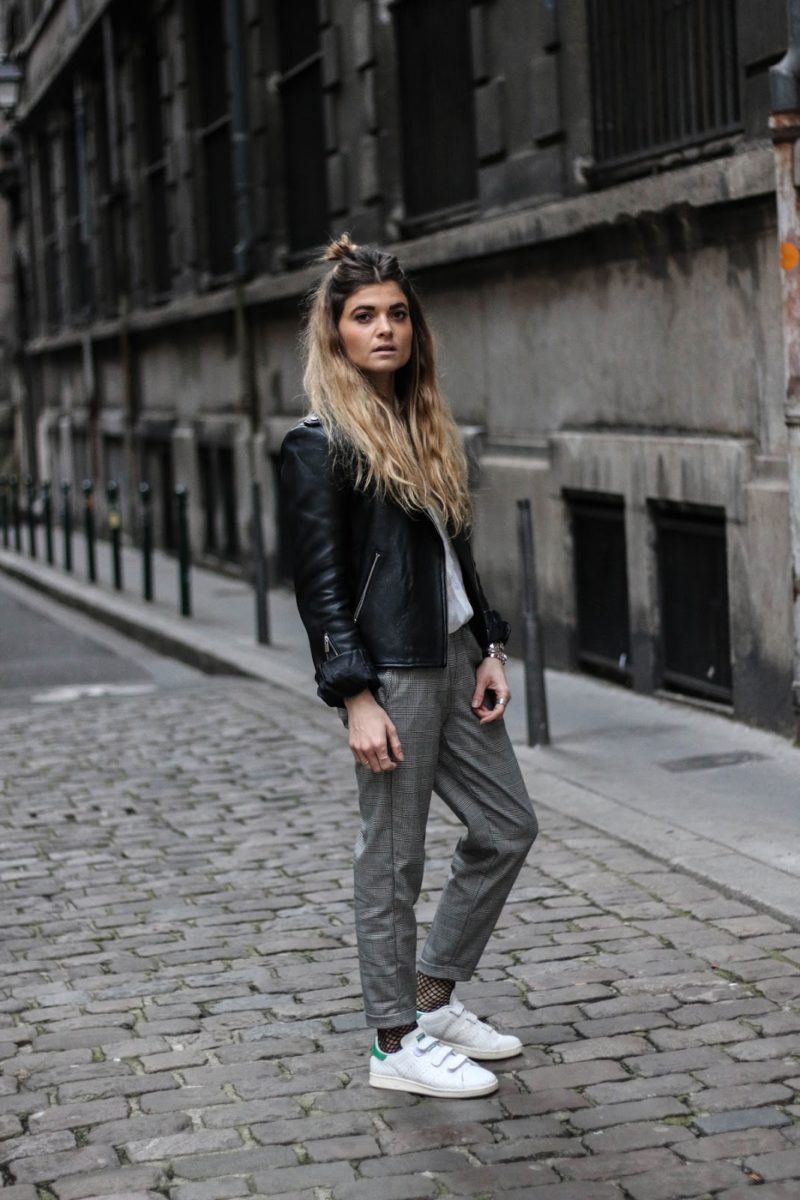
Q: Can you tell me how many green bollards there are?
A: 9